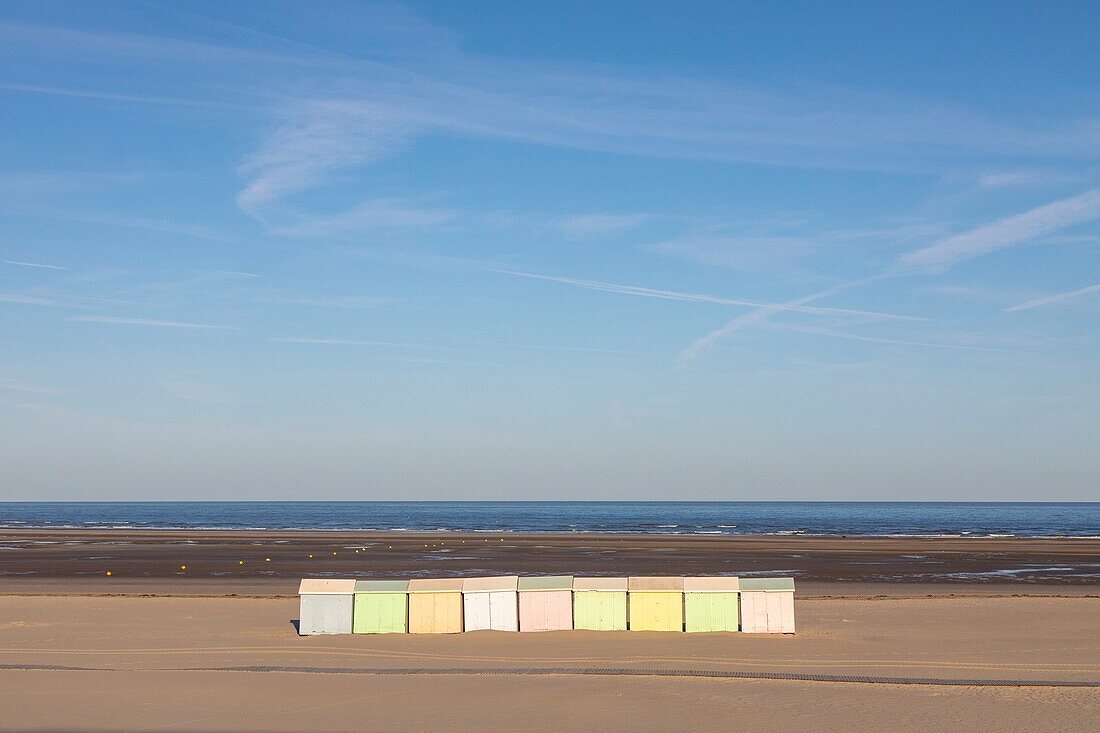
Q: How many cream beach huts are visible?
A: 1